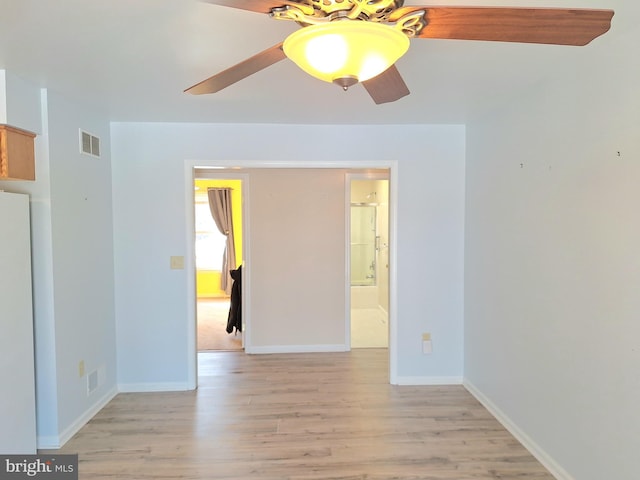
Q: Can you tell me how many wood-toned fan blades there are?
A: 4